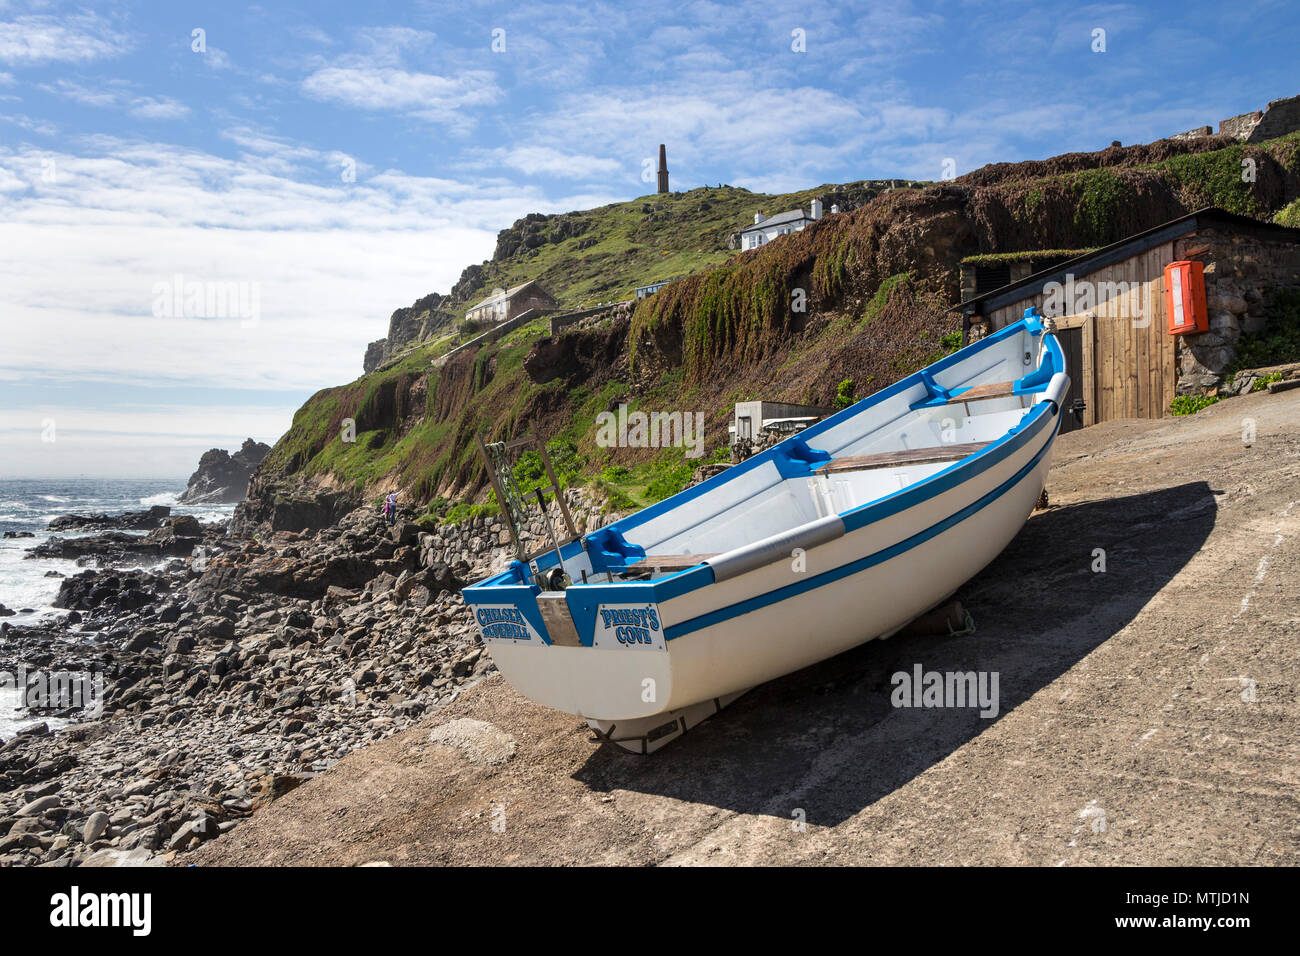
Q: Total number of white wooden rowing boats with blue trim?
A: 1